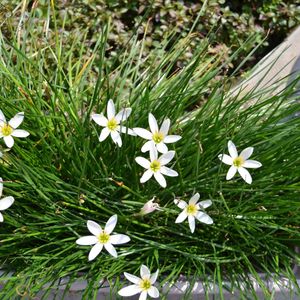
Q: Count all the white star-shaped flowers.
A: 9